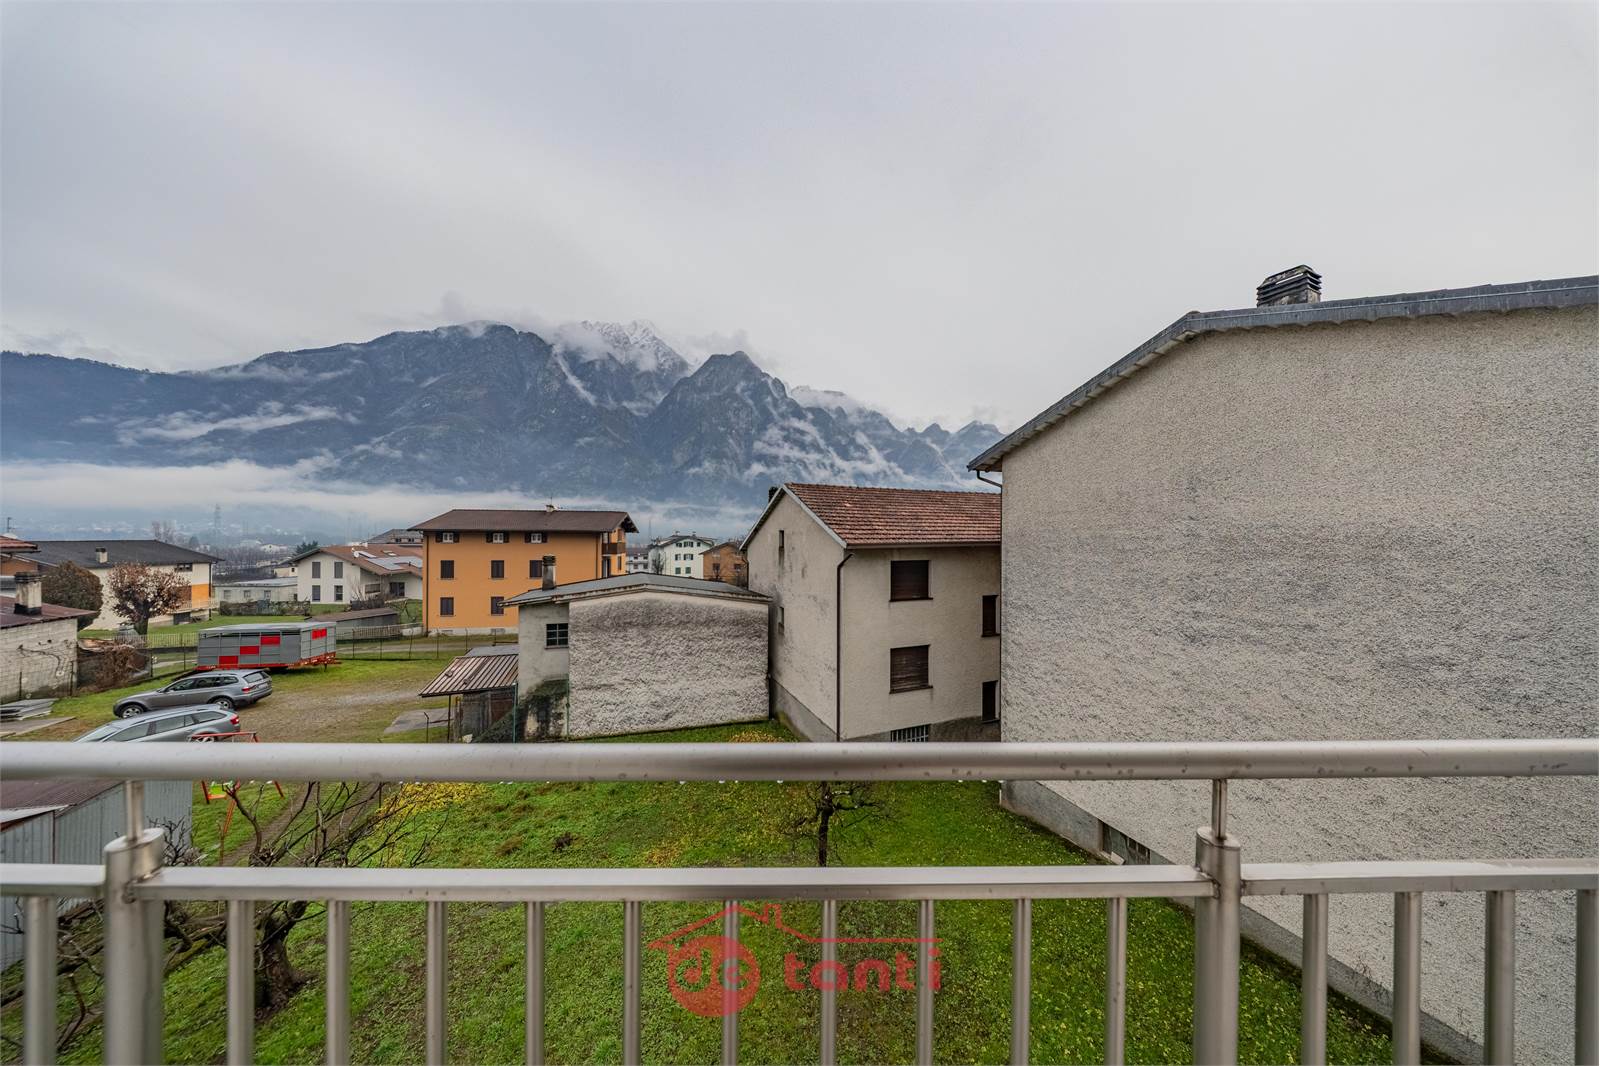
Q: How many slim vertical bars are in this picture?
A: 15